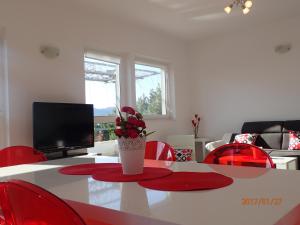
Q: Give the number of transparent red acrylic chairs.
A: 4